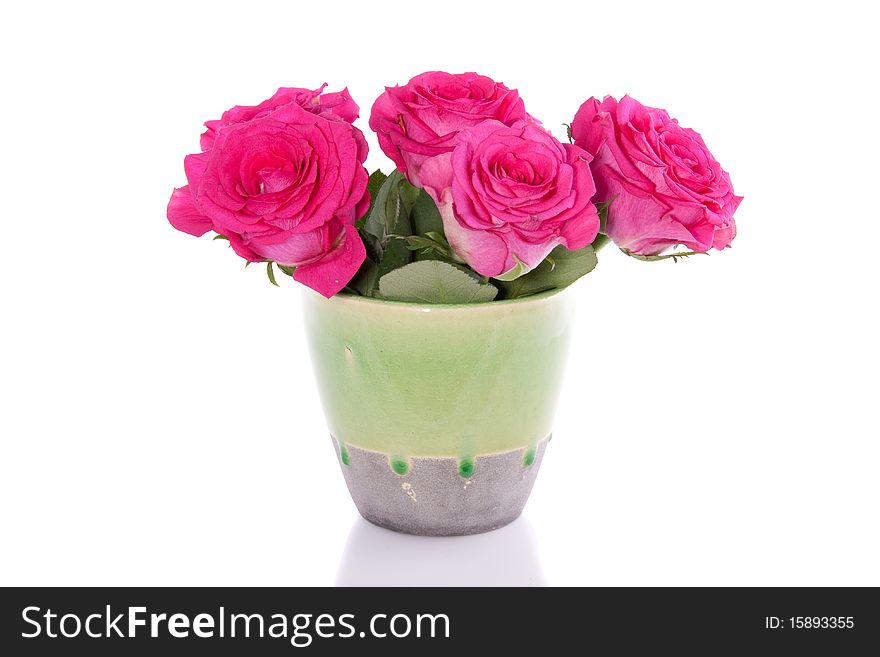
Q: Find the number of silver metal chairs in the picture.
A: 0